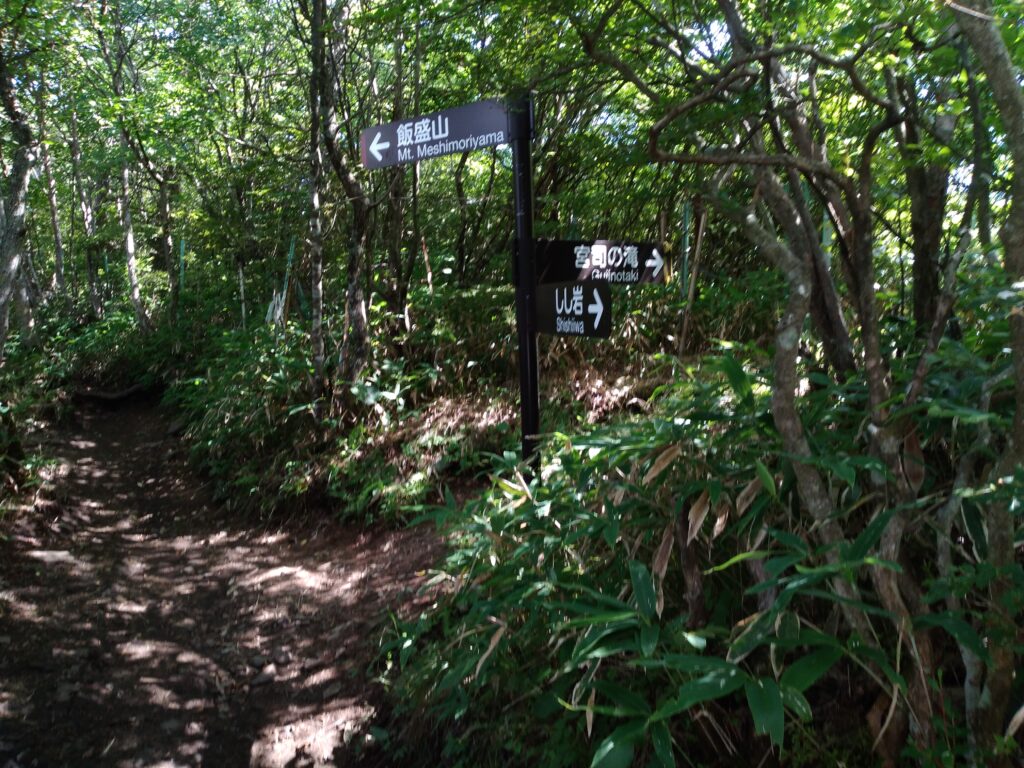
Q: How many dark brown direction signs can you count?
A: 3